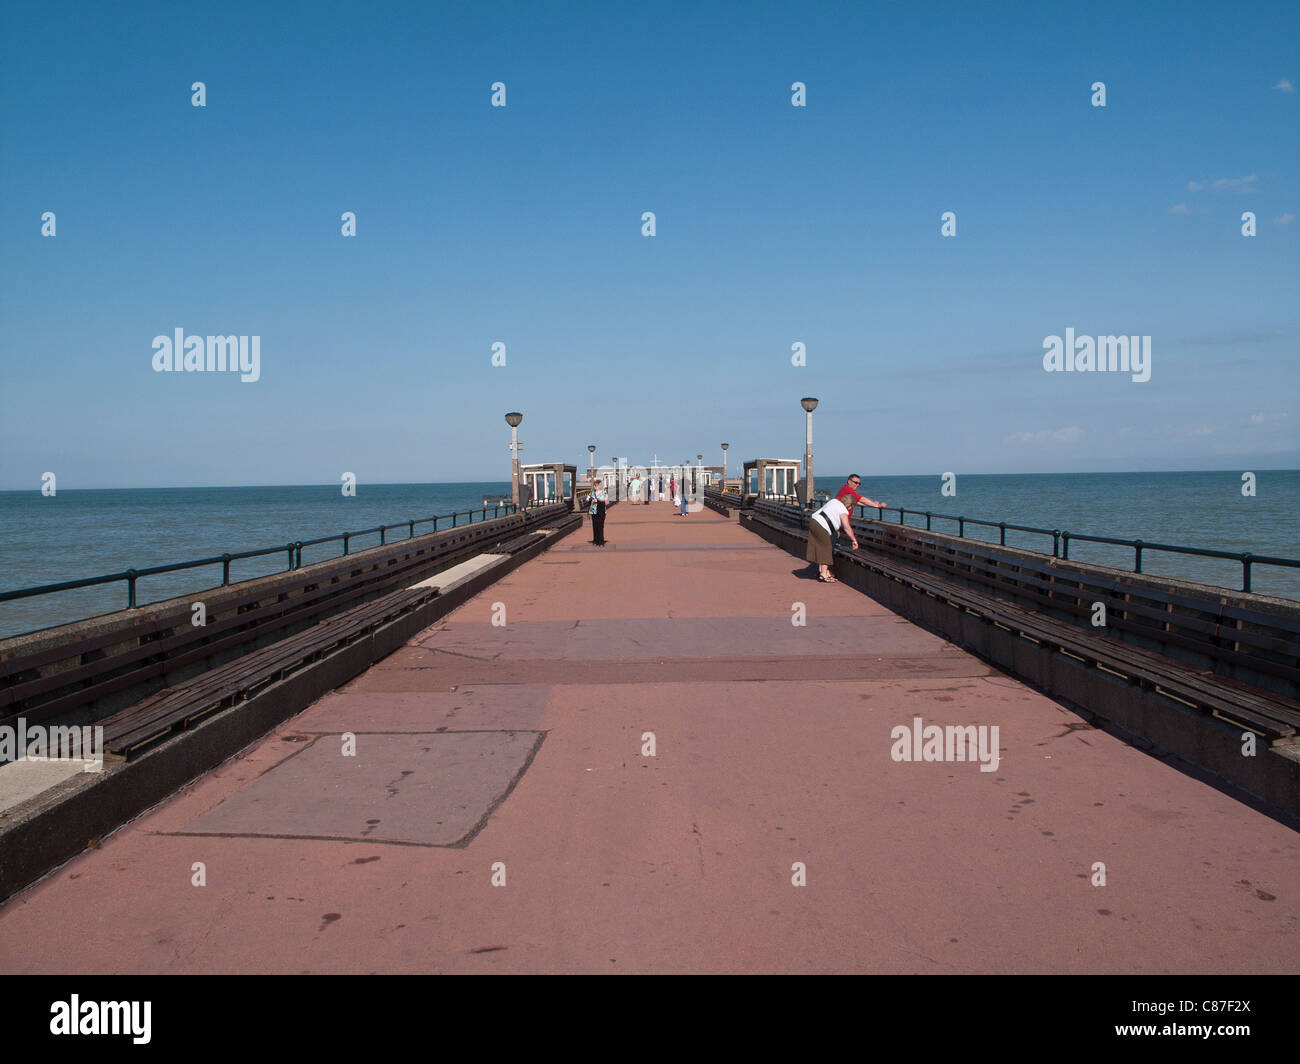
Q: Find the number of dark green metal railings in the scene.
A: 2